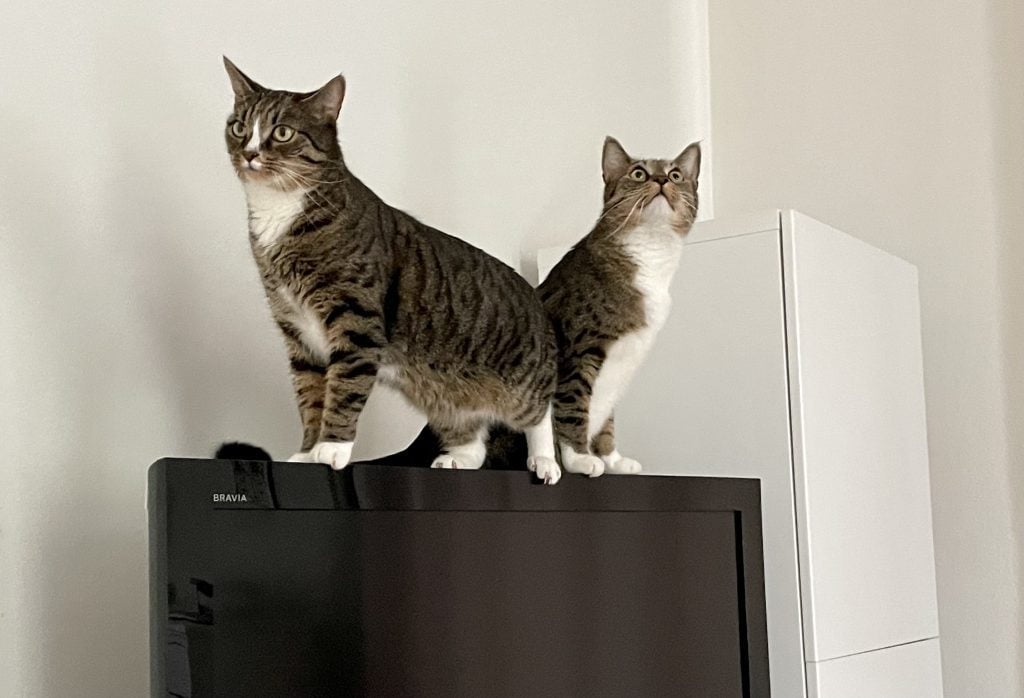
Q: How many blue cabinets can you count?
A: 0